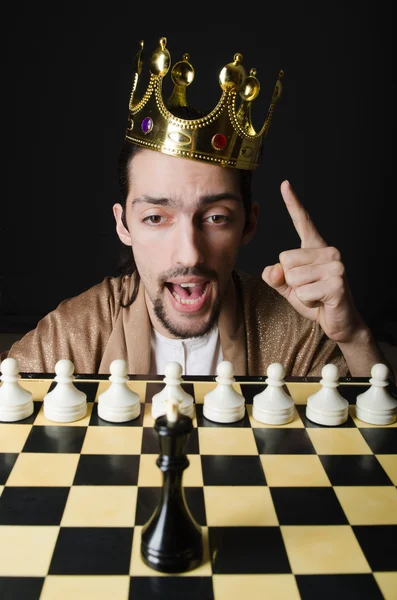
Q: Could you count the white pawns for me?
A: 8